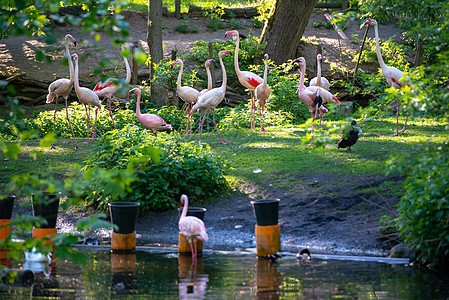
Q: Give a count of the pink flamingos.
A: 13